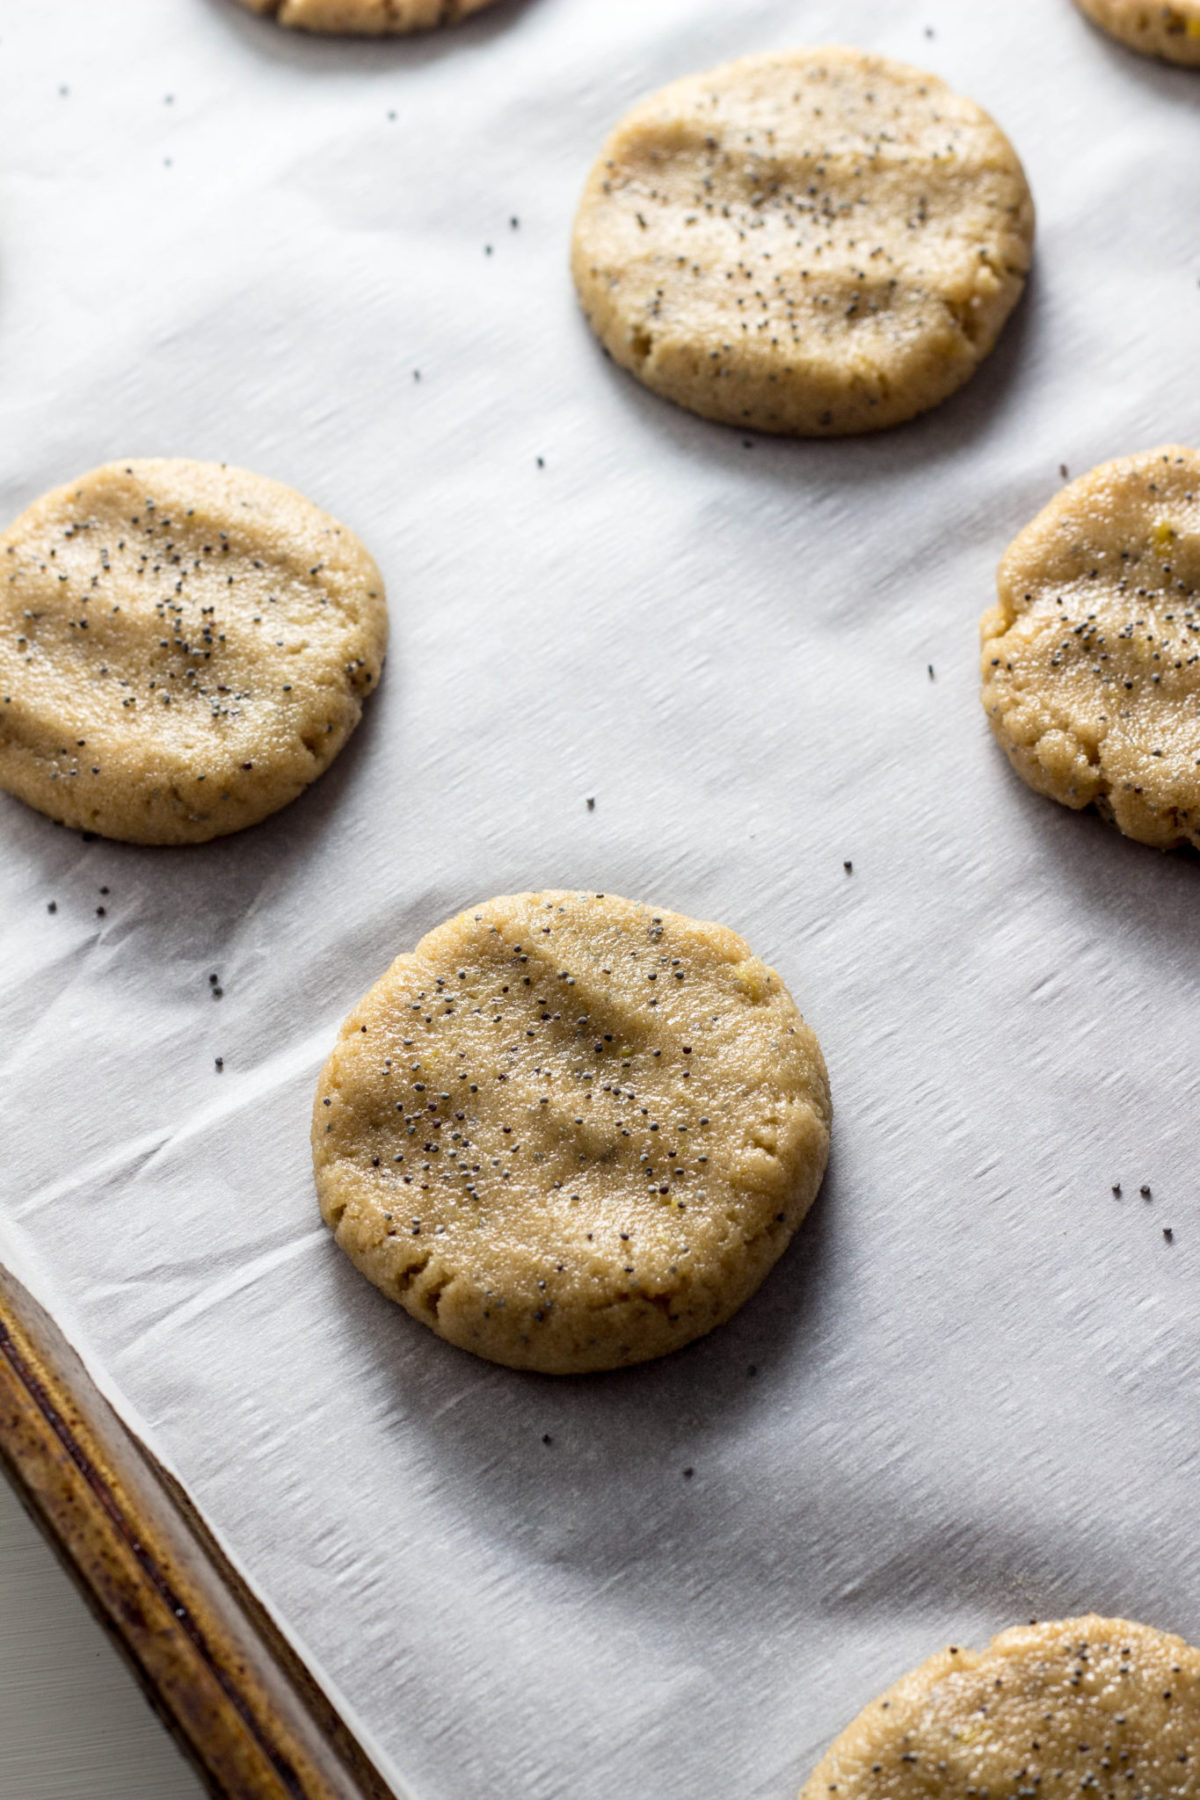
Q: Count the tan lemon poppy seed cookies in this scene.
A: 7